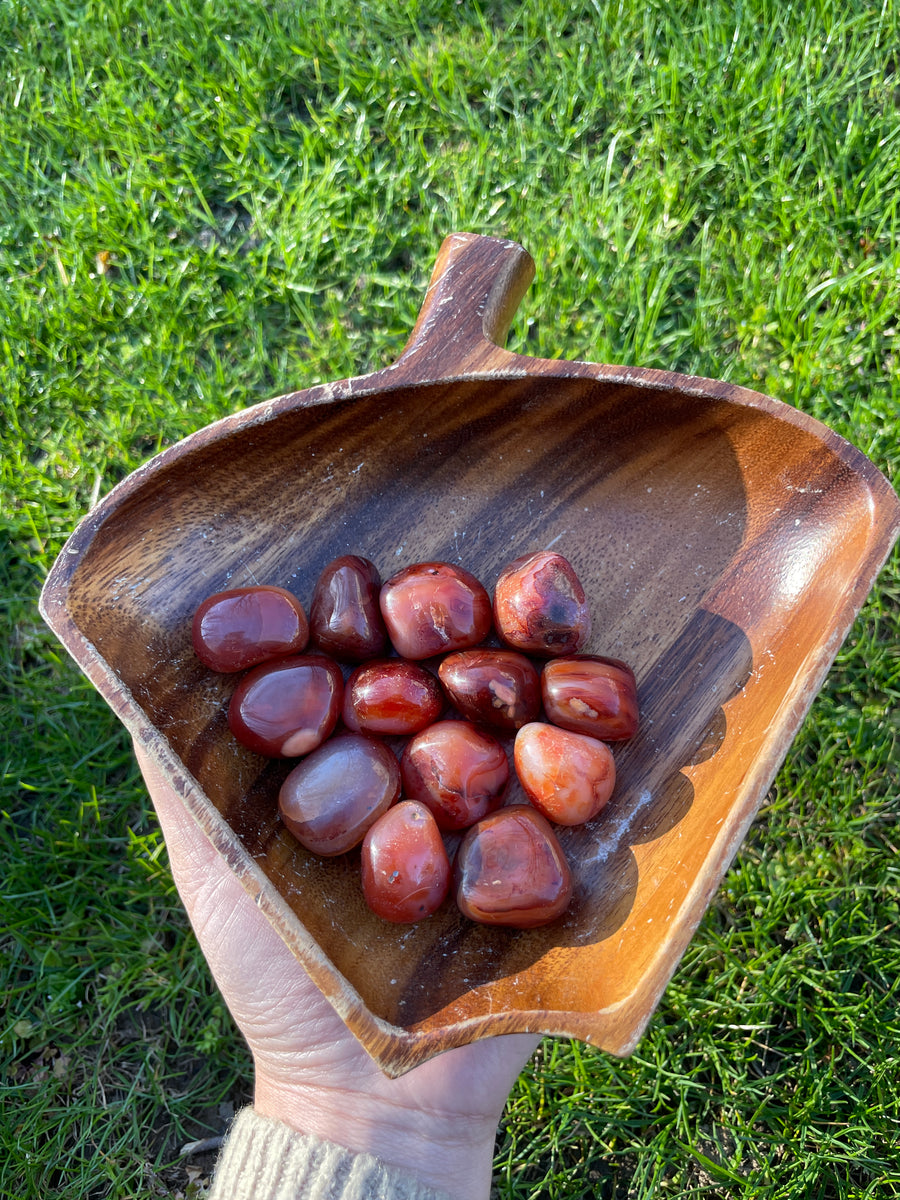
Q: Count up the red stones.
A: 13